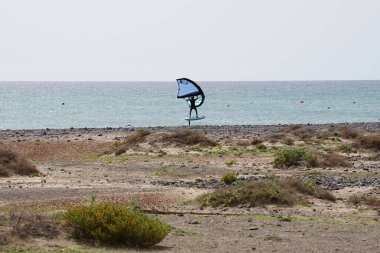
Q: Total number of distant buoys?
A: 5